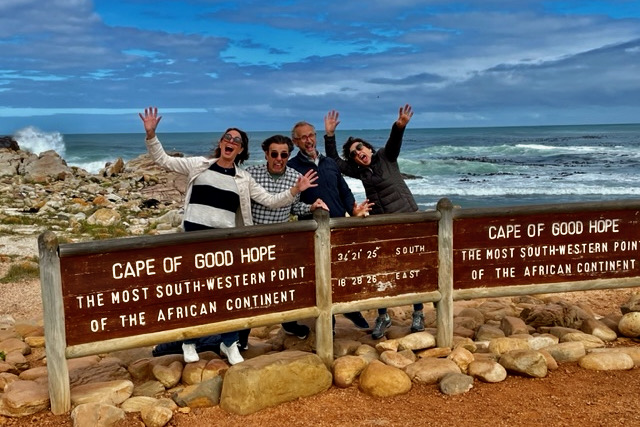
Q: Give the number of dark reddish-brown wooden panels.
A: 3